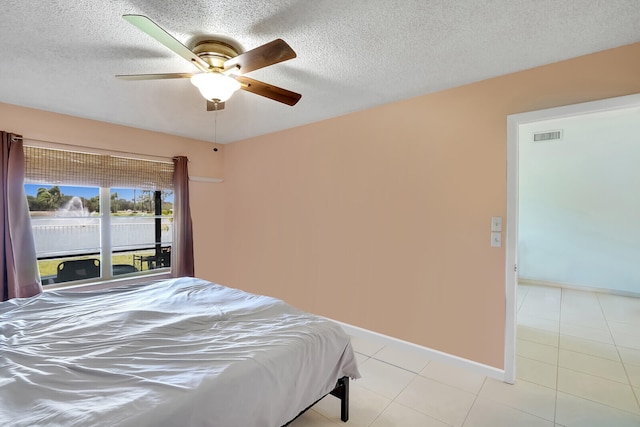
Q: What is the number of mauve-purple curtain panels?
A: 2